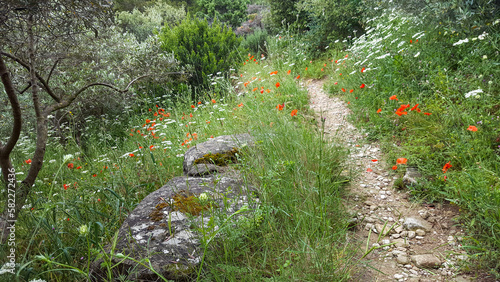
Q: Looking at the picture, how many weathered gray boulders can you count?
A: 2